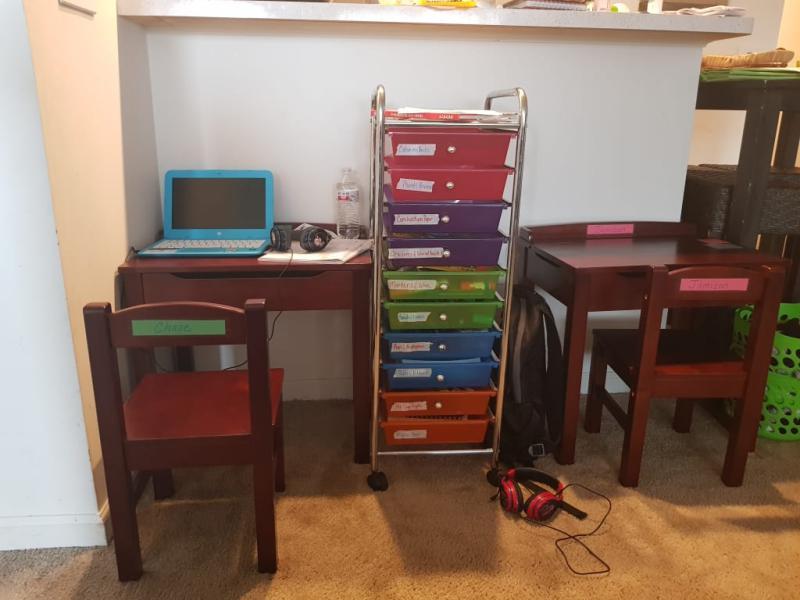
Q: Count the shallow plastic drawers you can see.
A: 10